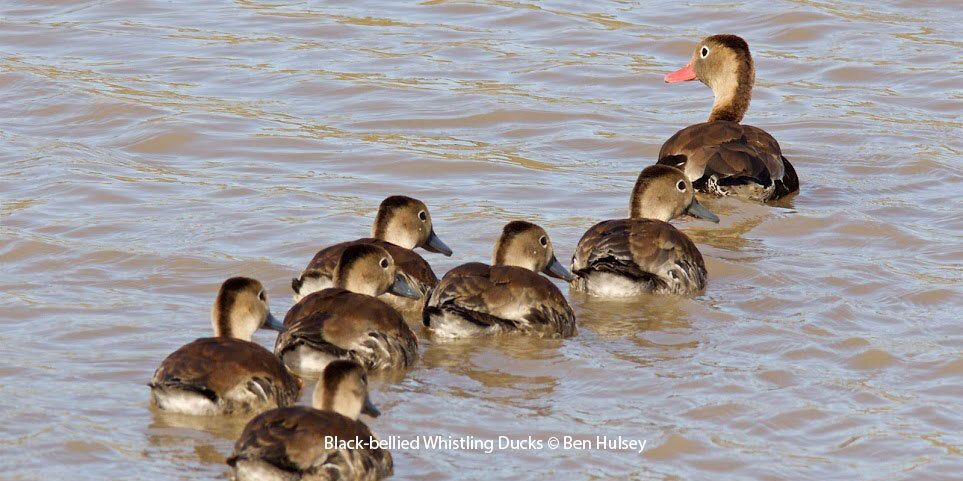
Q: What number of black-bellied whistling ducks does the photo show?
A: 7